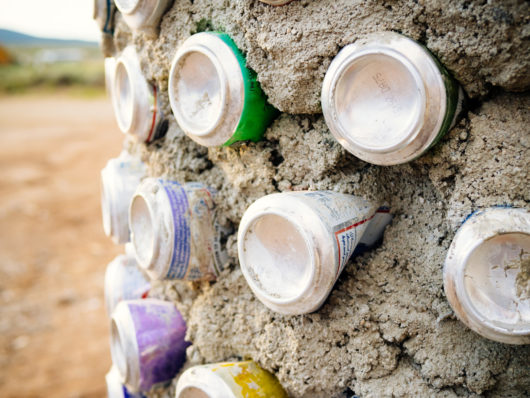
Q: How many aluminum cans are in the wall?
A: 15